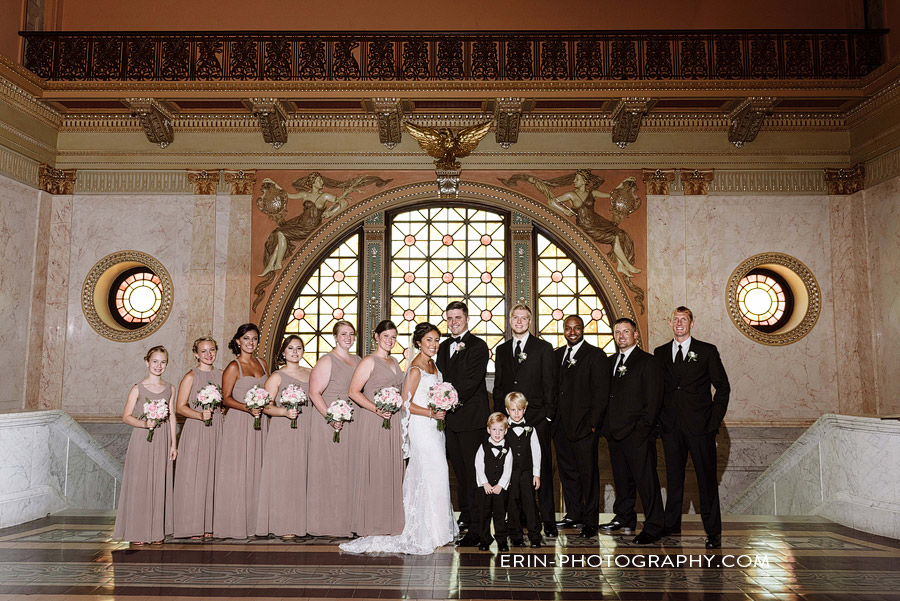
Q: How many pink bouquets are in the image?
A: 7